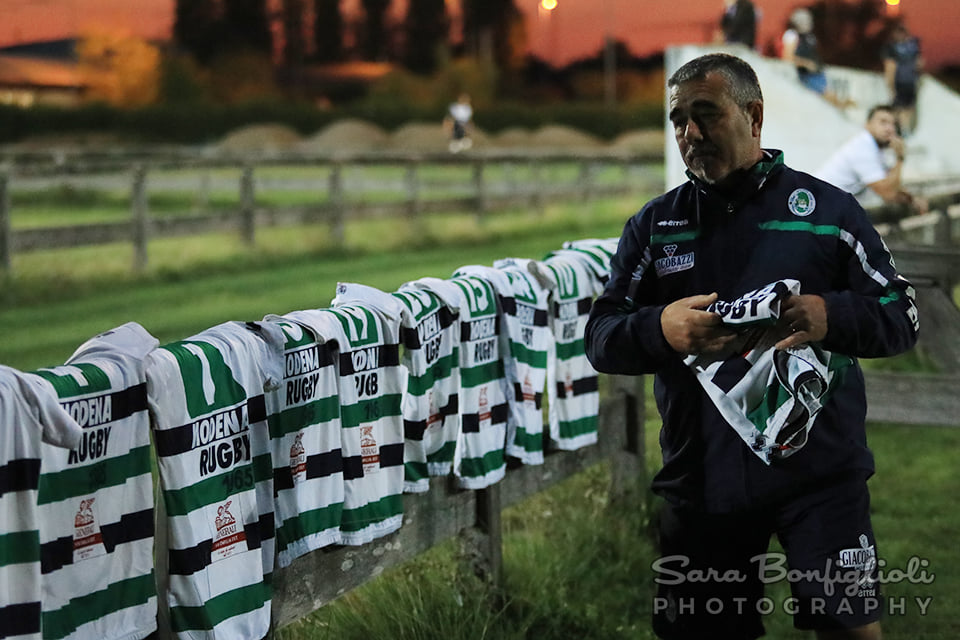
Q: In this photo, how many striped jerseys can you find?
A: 11